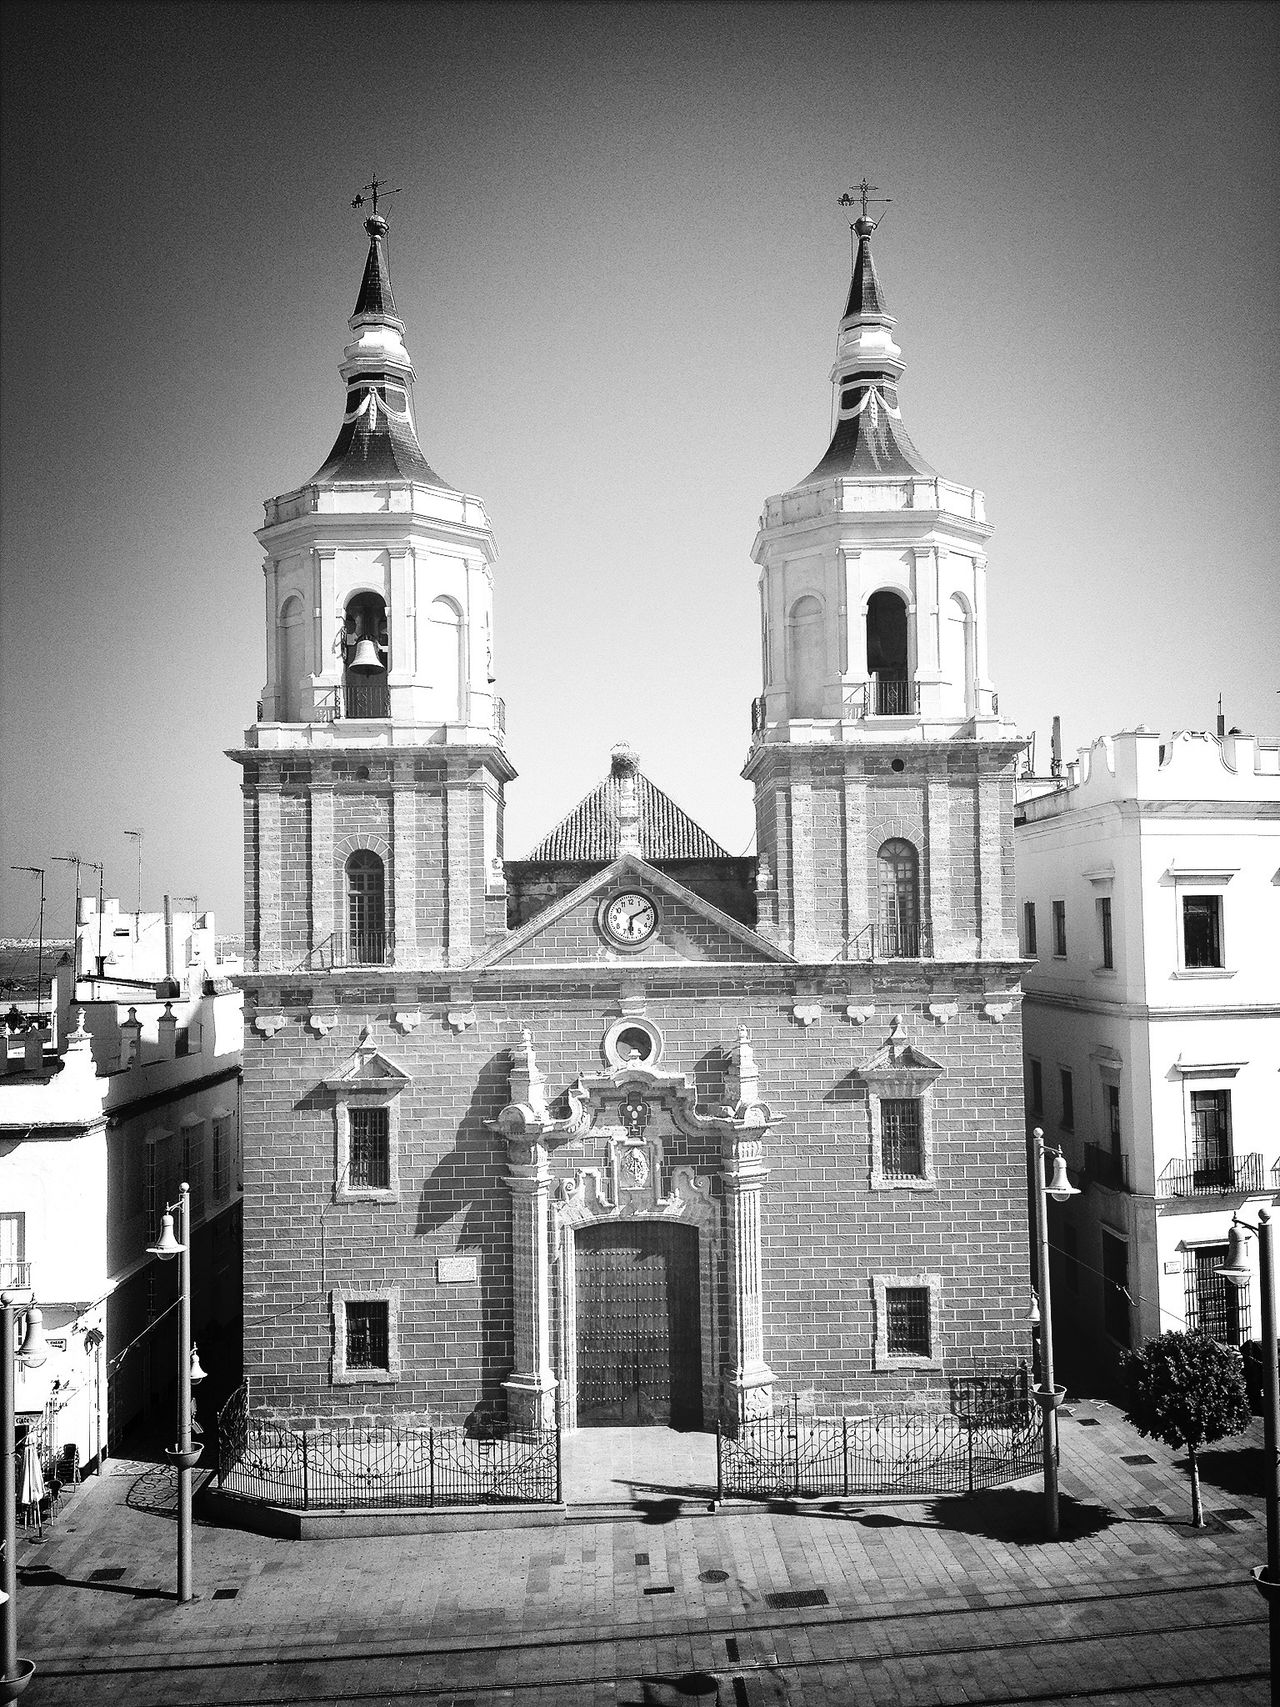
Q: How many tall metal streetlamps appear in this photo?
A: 4